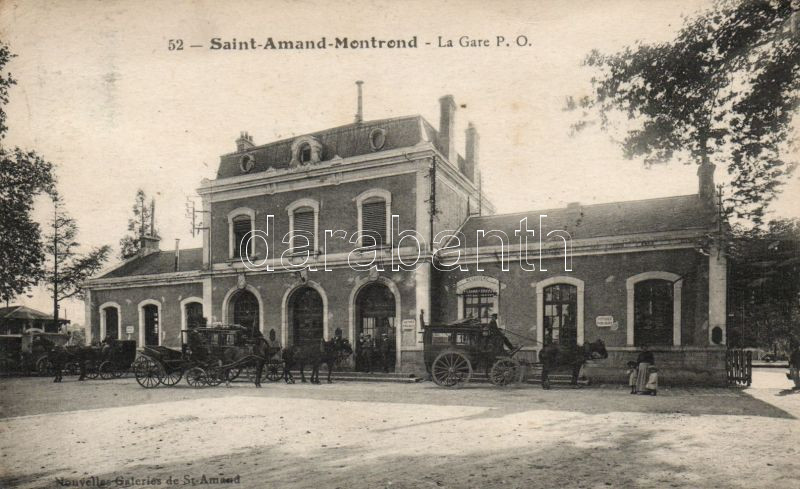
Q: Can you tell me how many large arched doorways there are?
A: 3